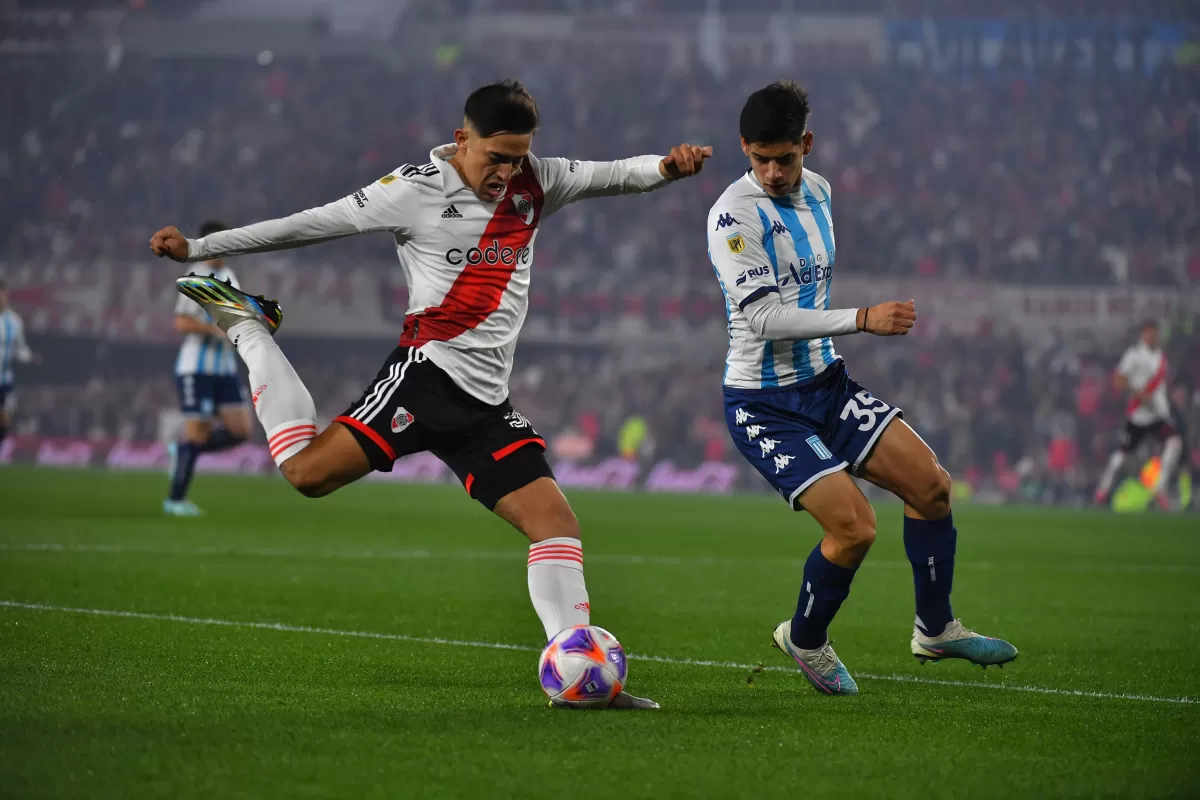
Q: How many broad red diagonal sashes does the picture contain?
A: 2